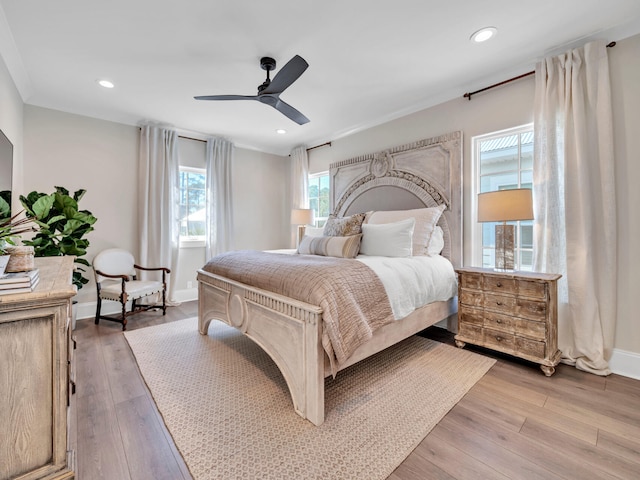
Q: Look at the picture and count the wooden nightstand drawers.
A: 4